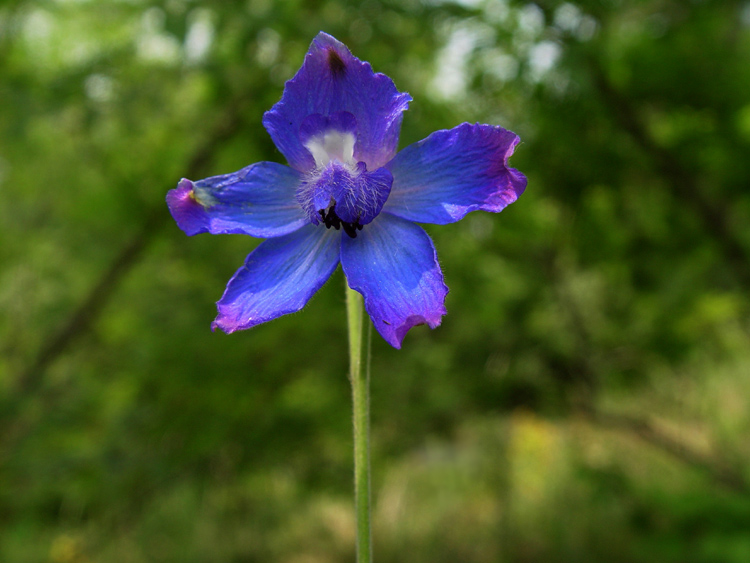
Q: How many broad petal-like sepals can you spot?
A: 5